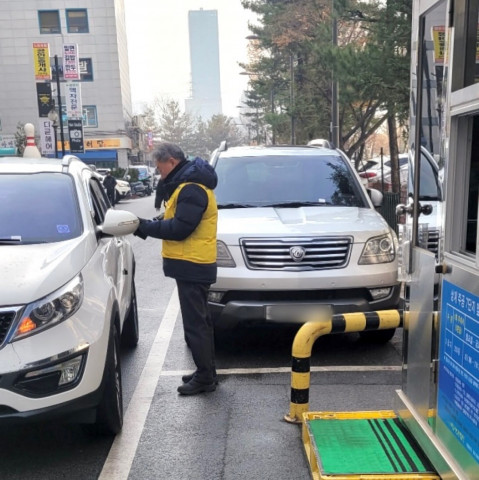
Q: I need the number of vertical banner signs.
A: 6